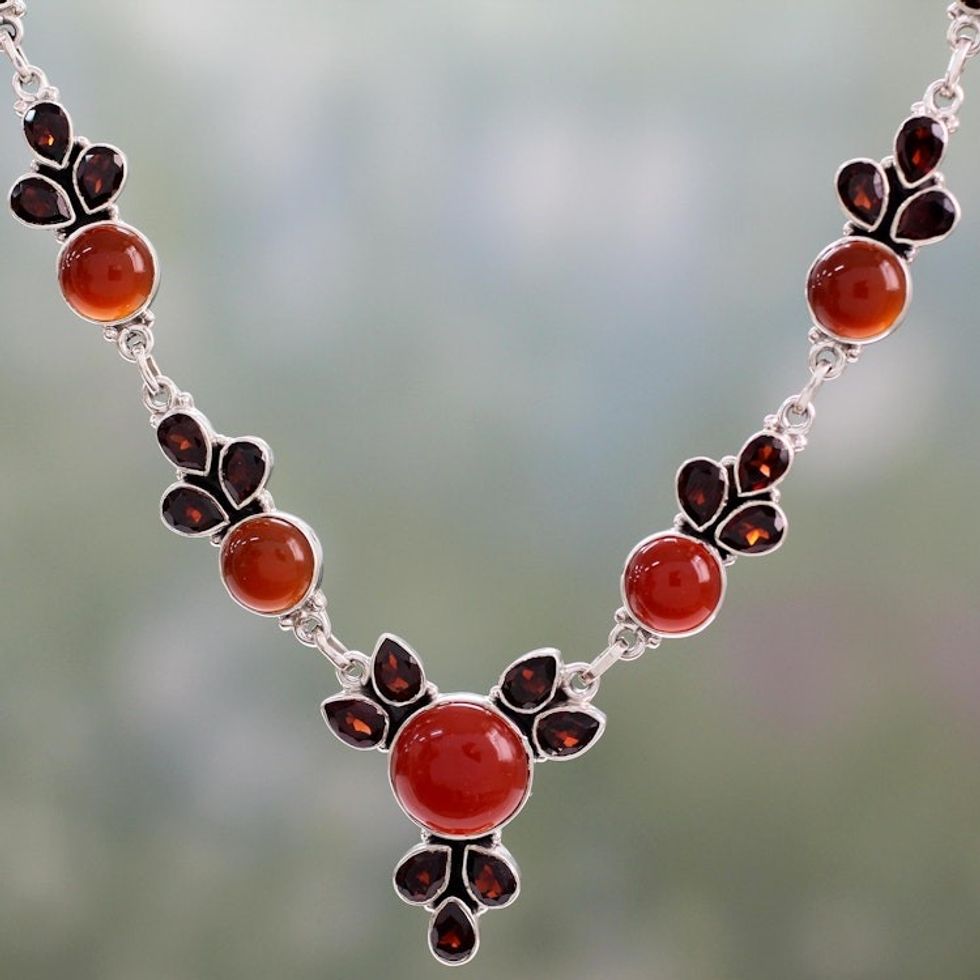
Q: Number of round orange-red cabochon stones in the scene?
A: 5